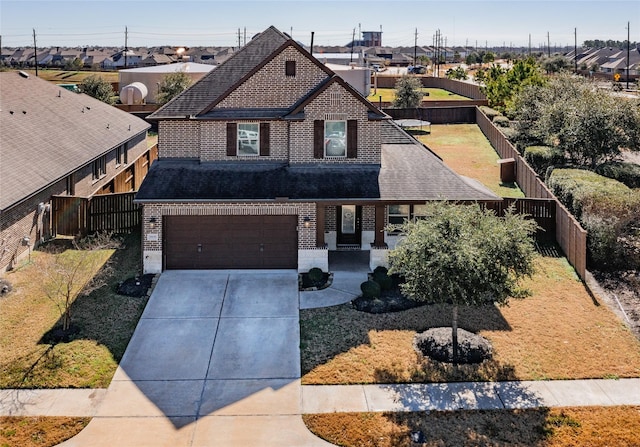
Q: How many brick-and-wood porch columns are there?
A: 2